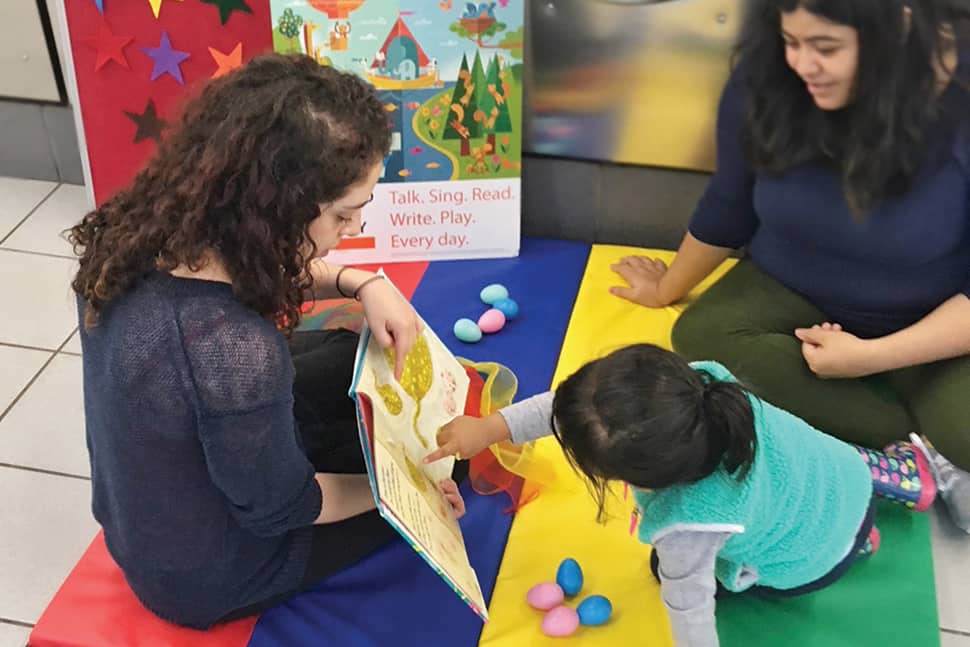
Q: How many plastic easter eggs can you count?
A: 8